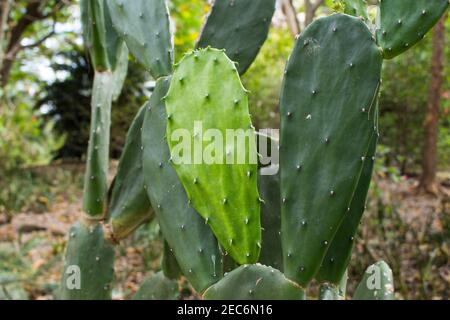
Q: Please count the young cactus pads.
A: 1